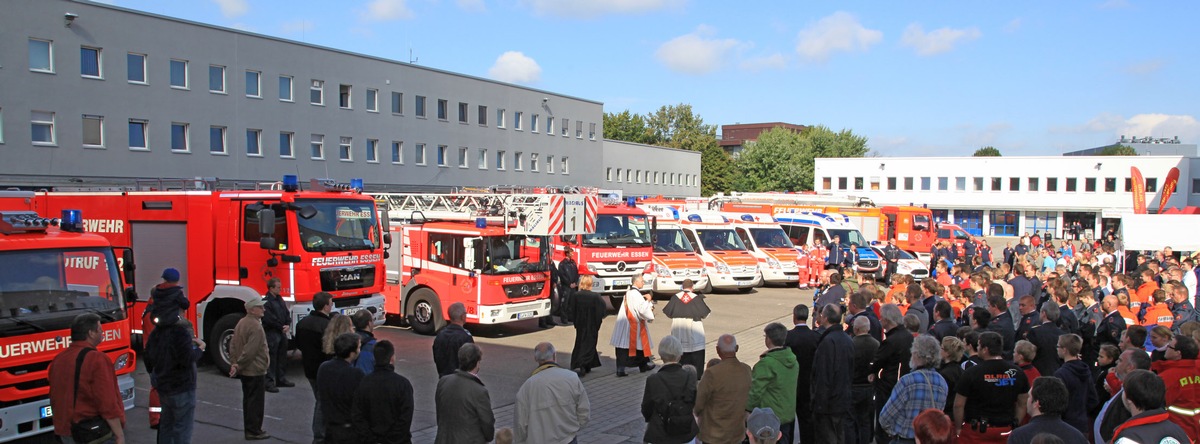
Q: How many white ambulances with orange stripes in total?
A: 3